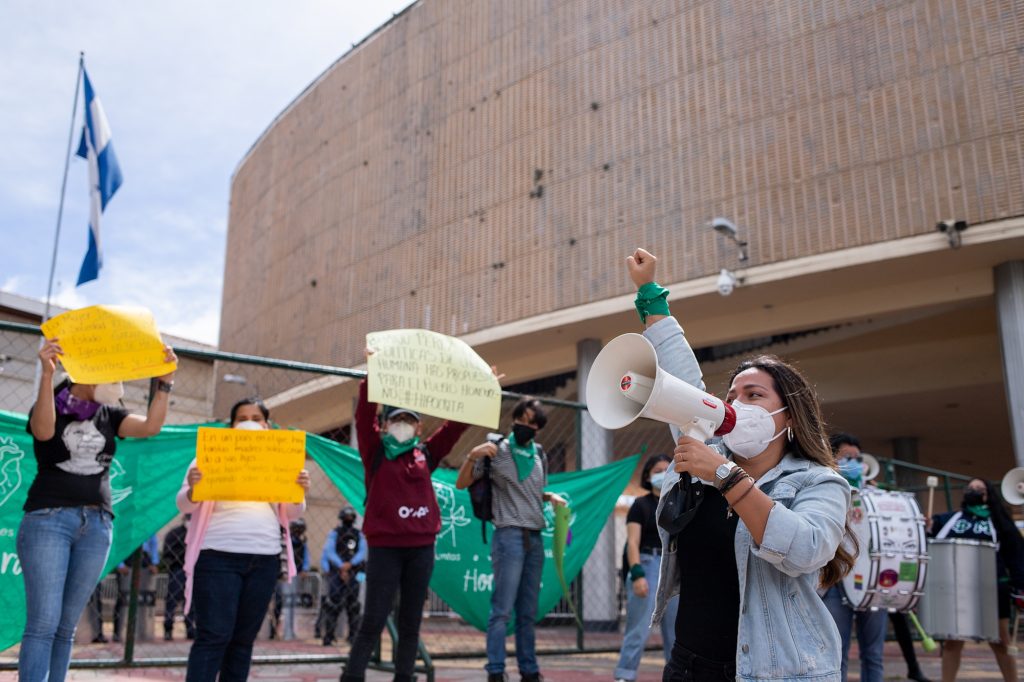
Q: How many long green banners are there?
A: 2